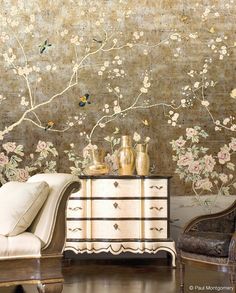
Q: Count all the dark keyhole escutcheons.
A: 3